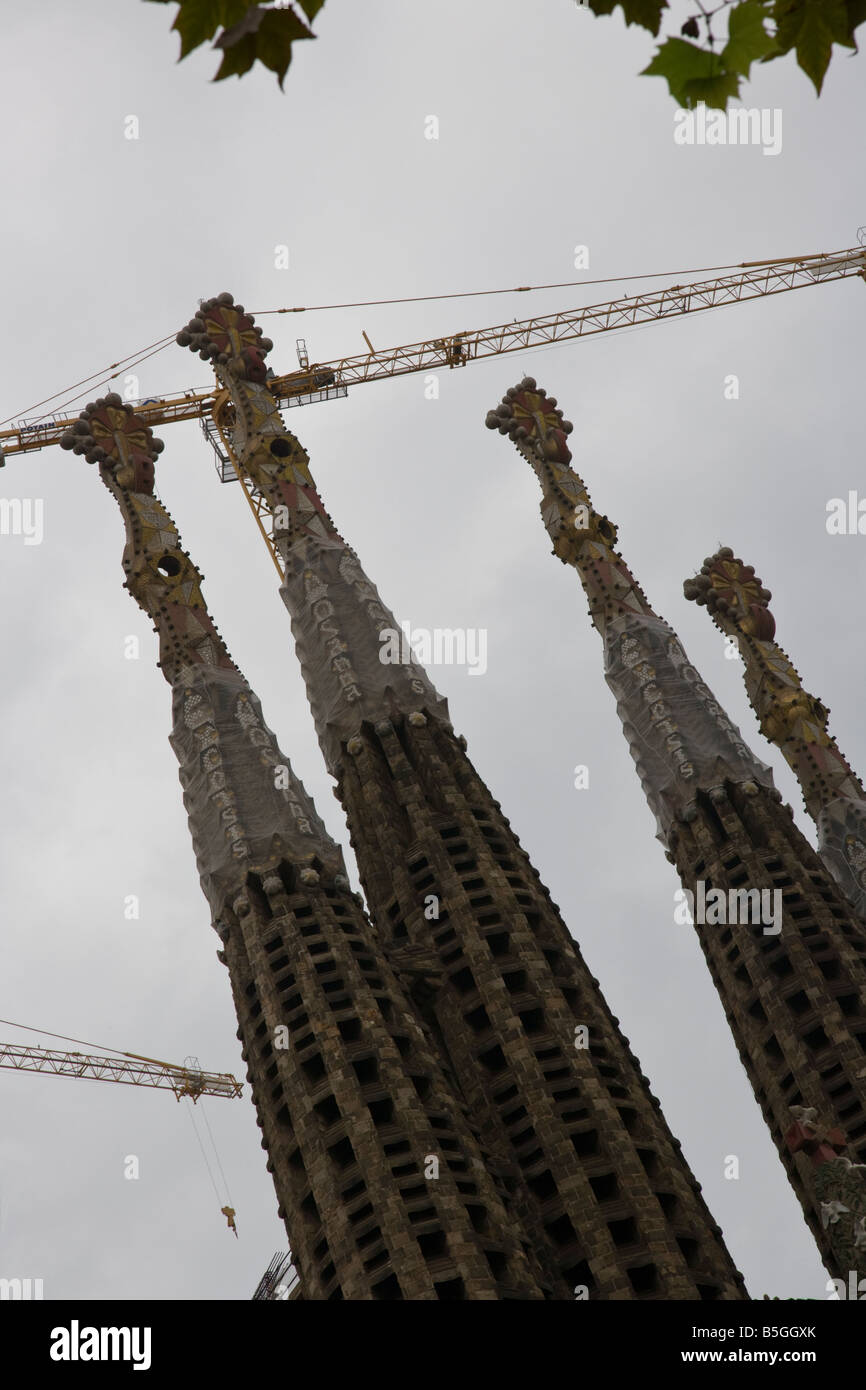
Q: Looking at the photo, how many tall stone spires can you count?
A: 4